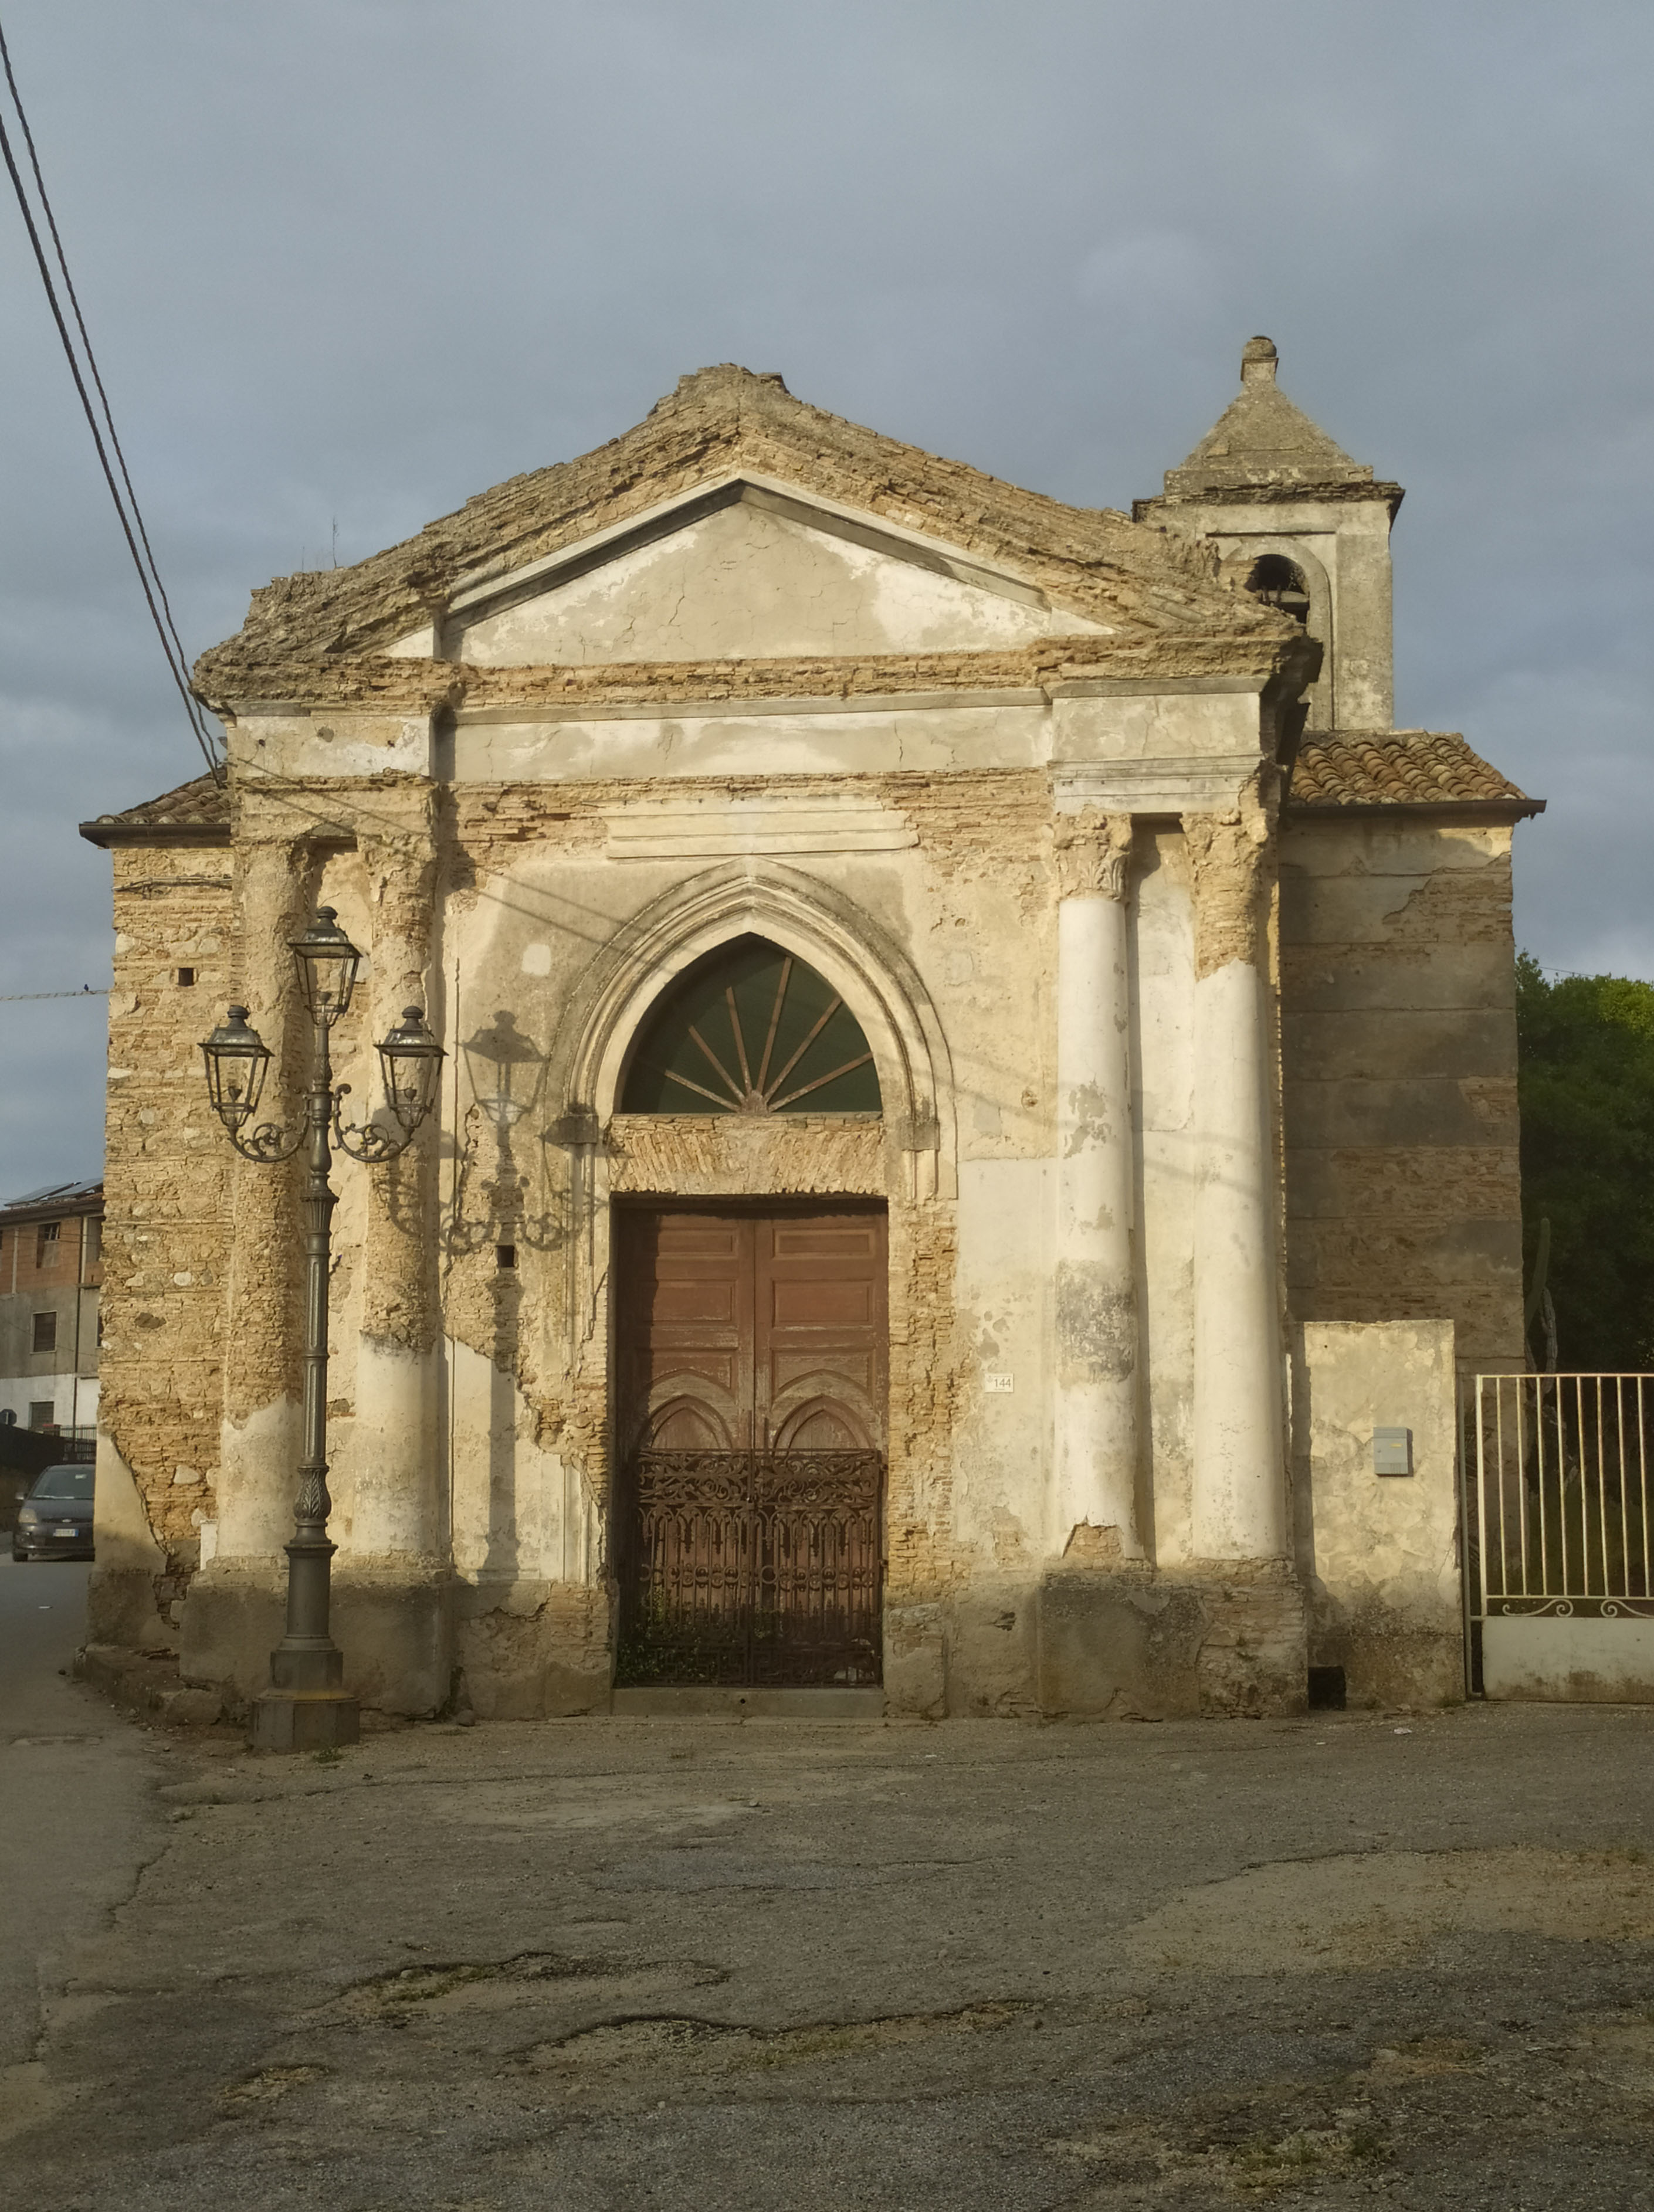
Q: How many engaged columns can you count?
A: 4